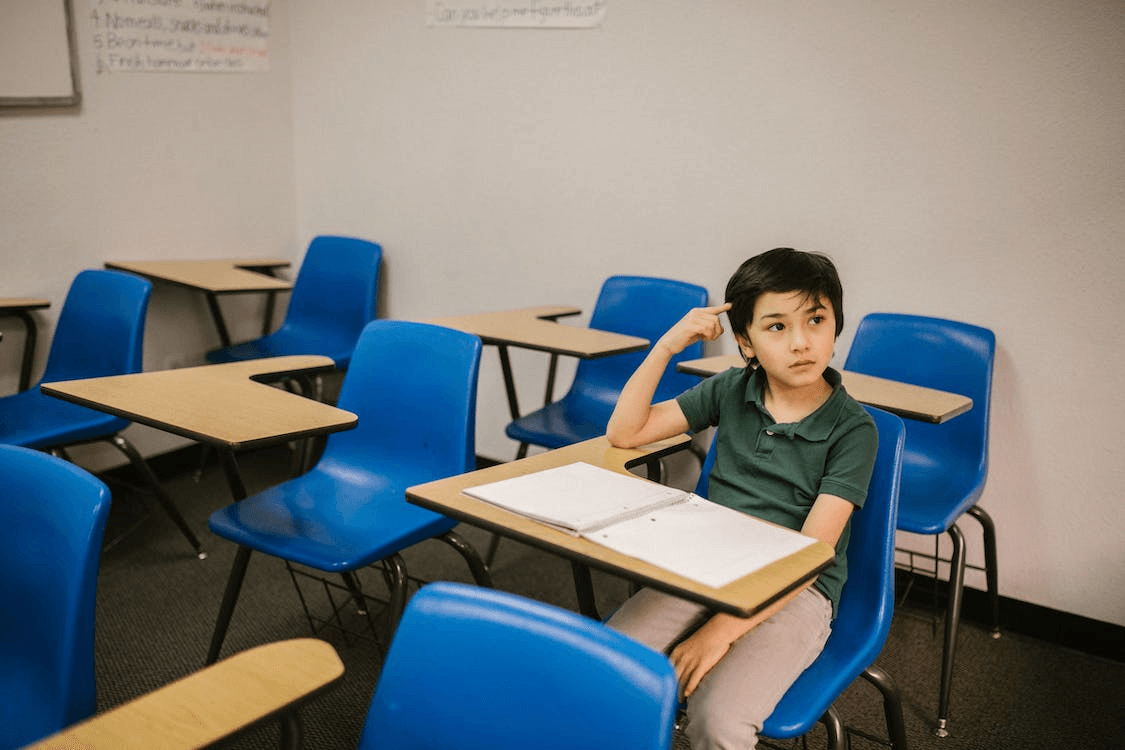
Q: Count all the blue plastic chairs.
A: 8